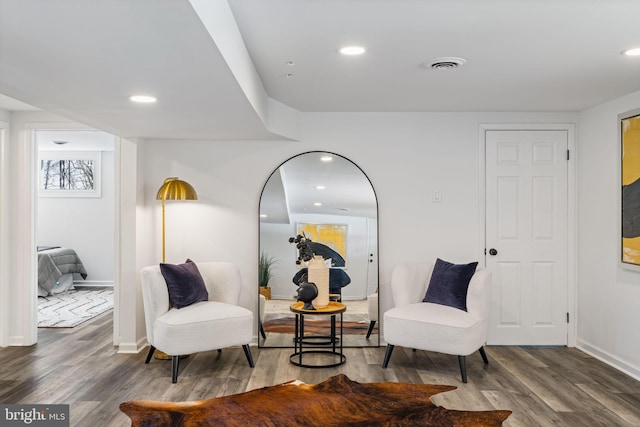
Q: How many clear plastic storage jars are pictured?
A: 0